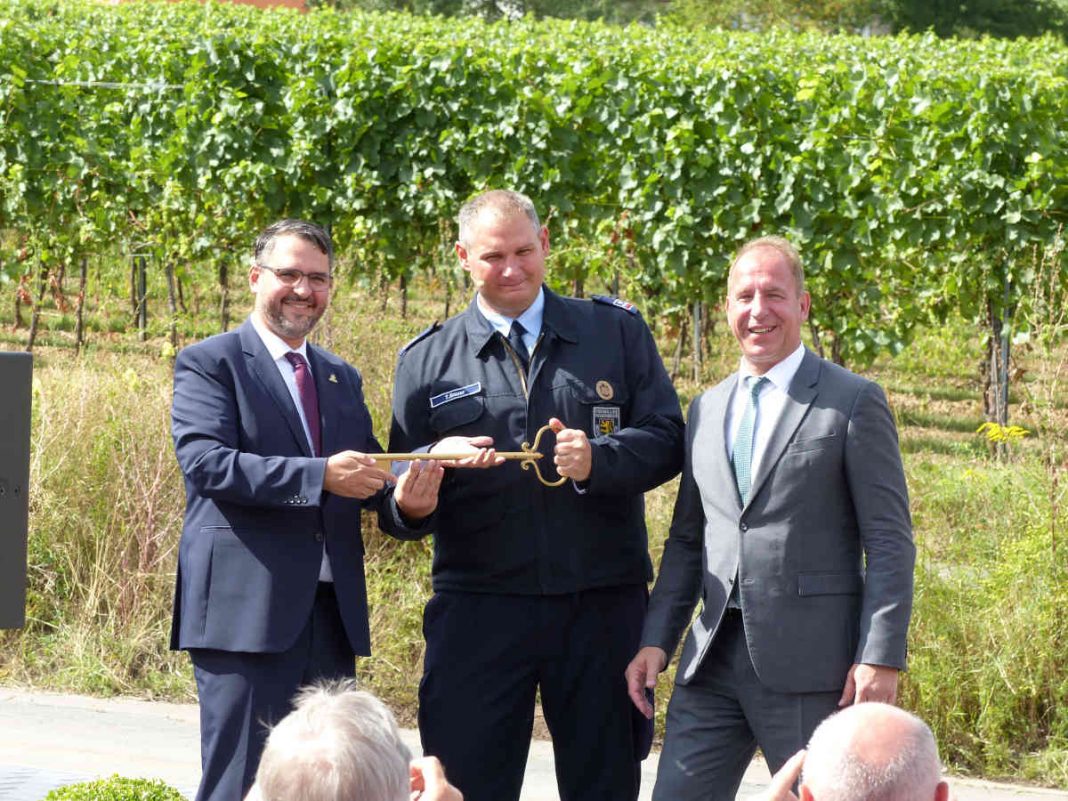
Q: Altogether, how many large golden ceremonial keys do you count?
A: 1